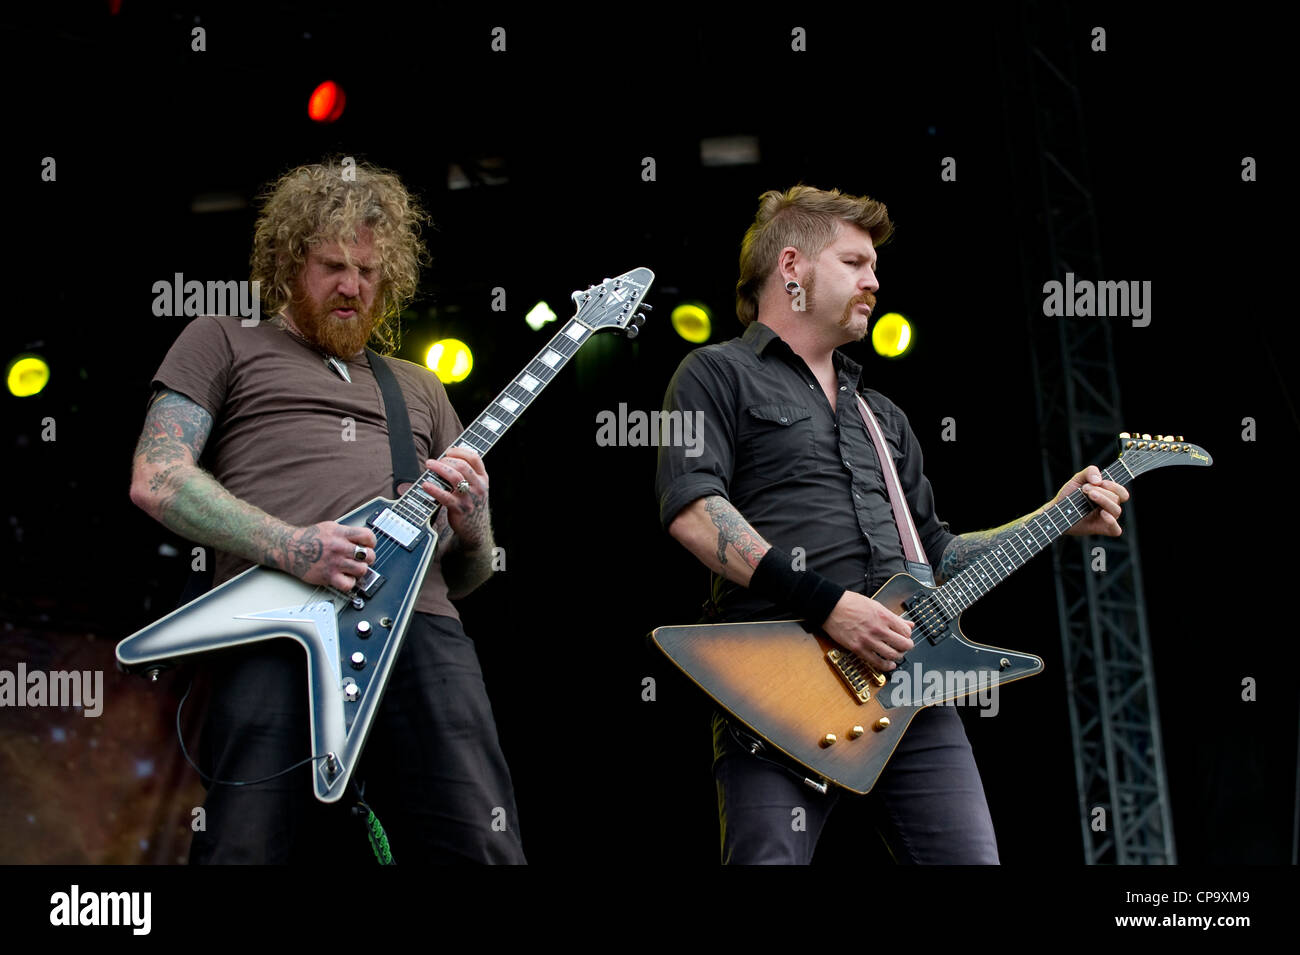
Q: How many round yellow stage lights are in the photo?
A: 4